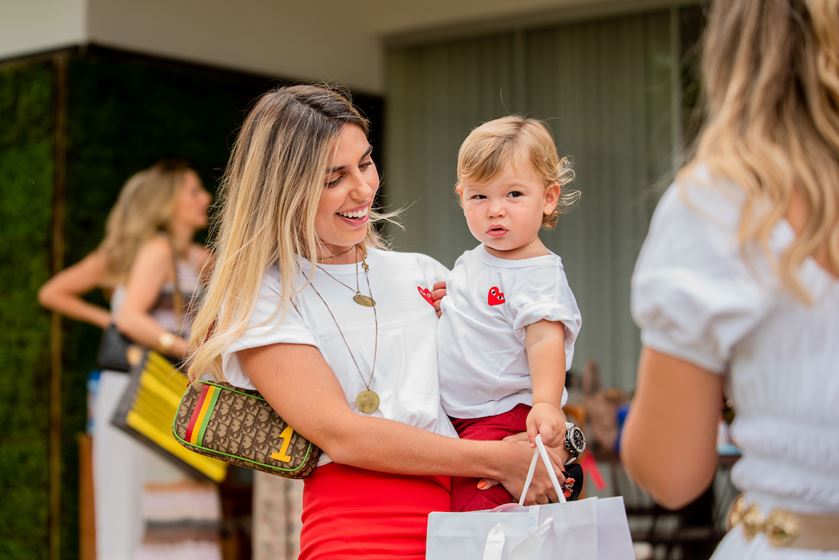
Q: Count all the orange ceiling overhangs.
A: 0